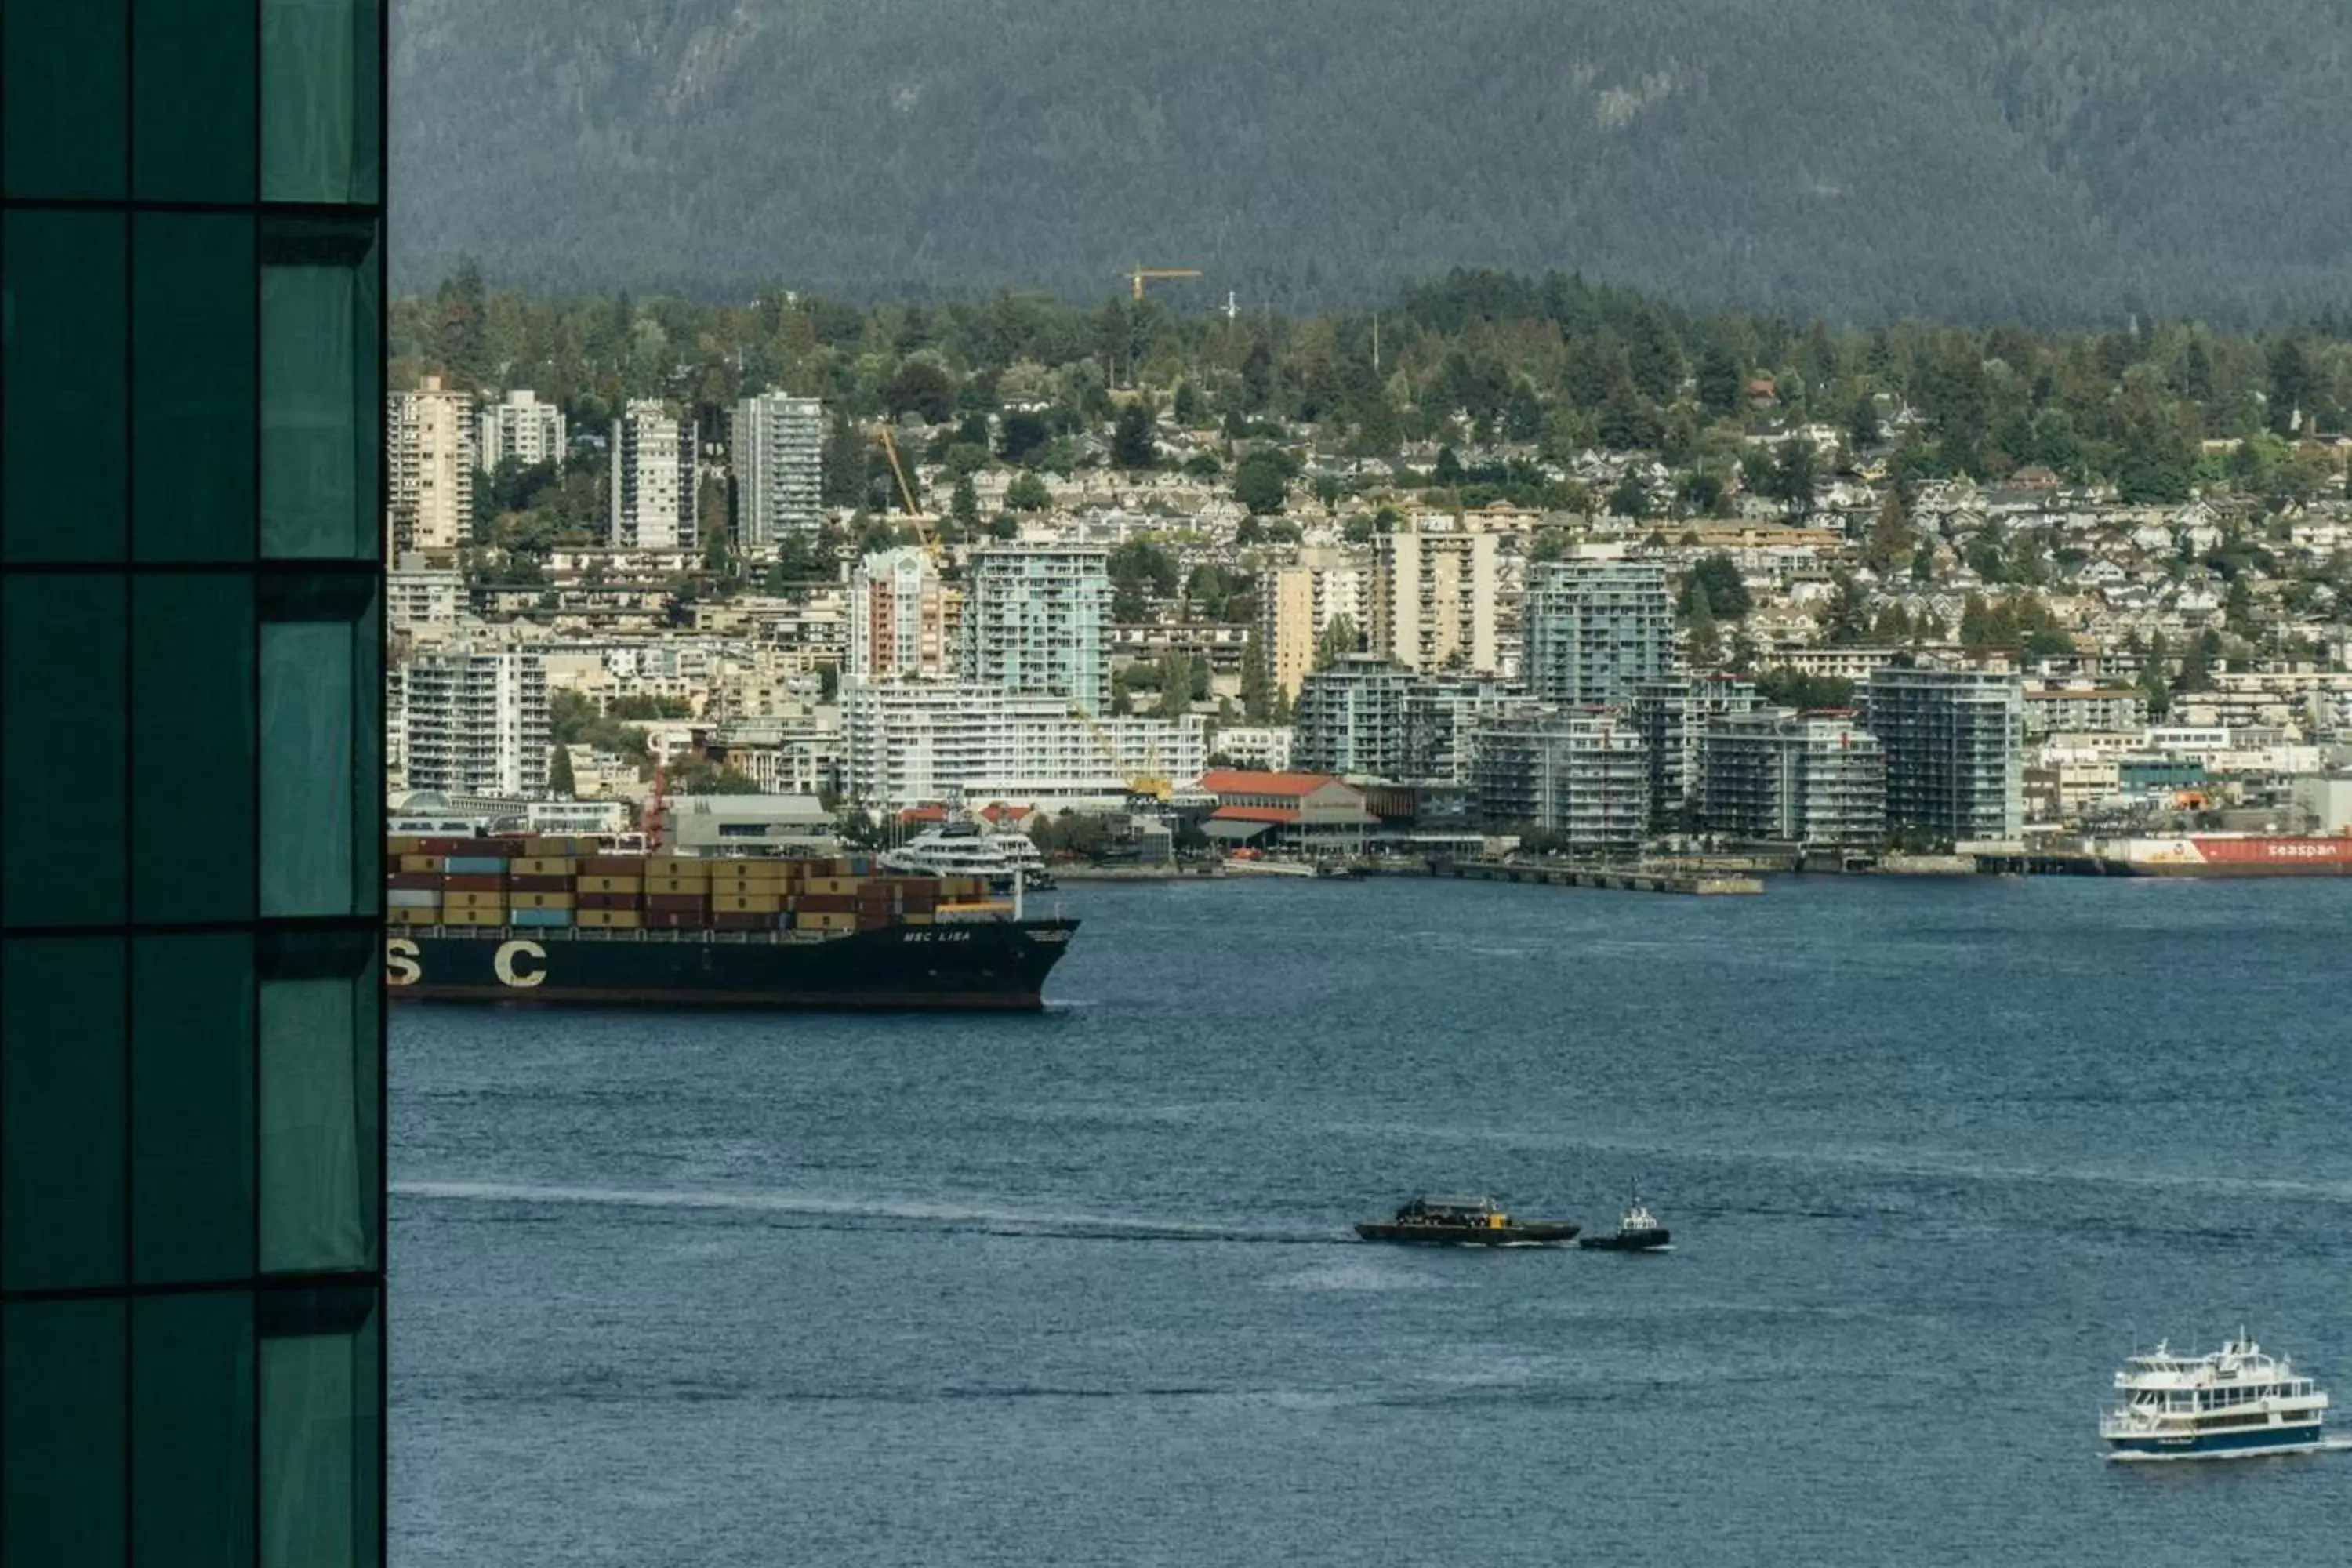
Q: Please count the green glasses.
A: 15